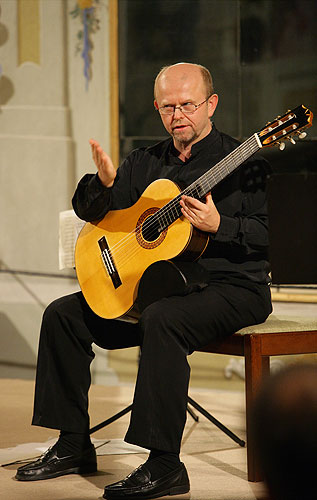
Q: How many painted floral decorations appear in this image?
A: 1